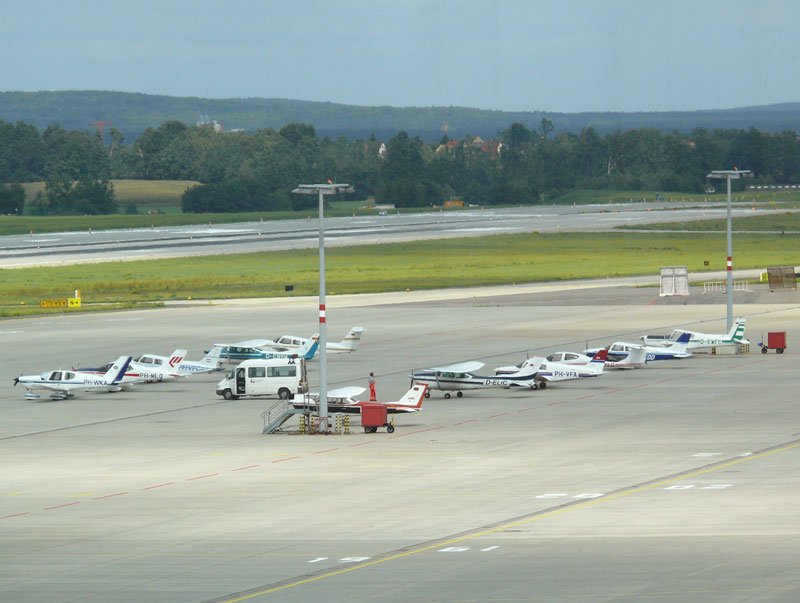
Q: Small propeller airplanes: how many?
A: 11